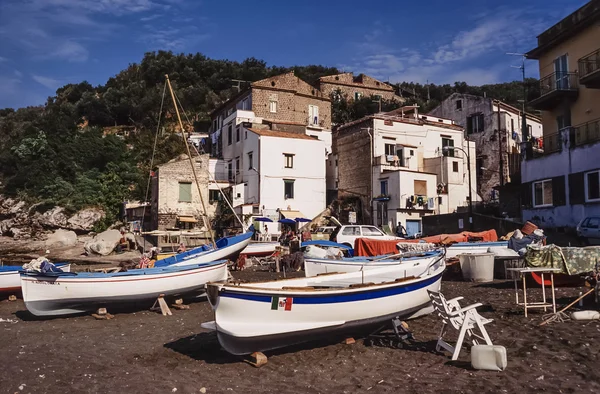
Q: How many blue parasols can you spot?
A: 3